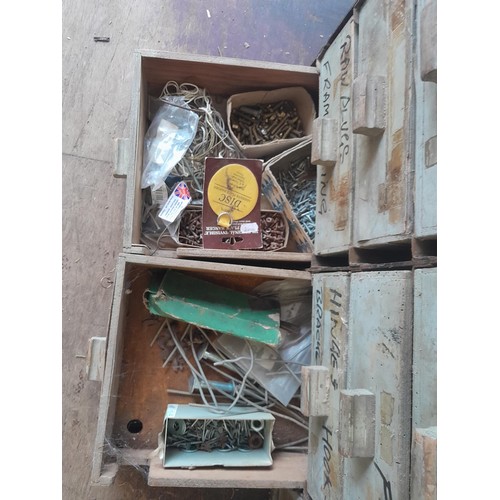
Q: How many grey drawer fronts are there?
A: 6